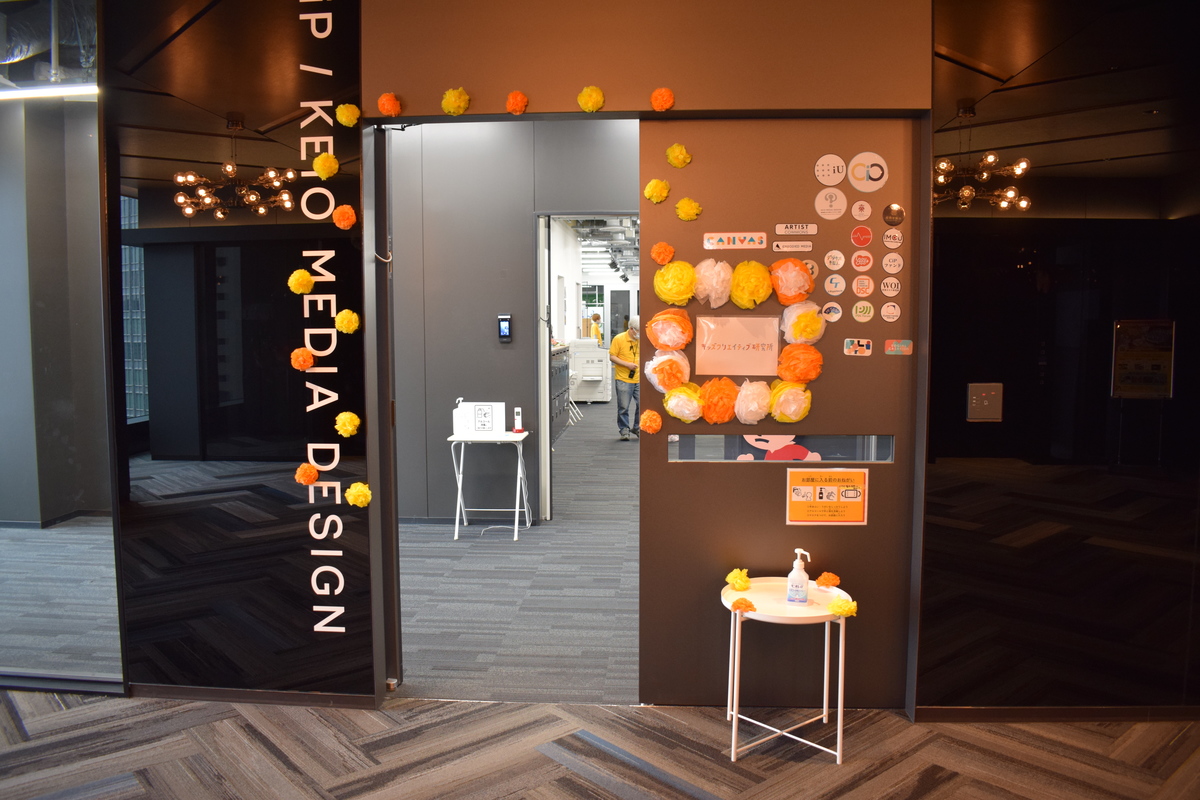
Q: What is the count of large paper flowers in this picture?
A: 12